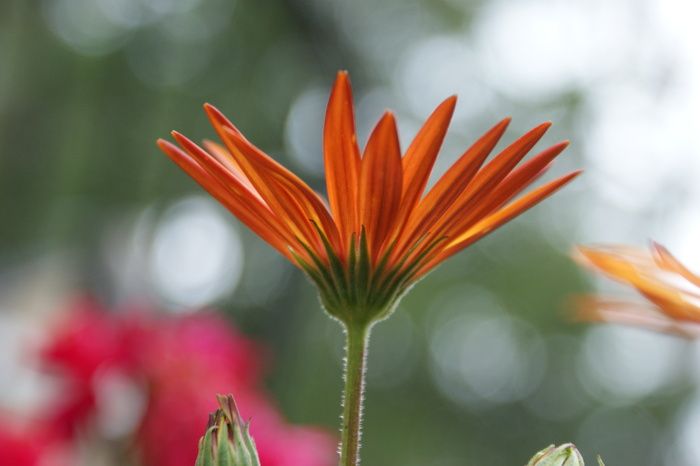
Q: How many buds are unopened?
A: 2